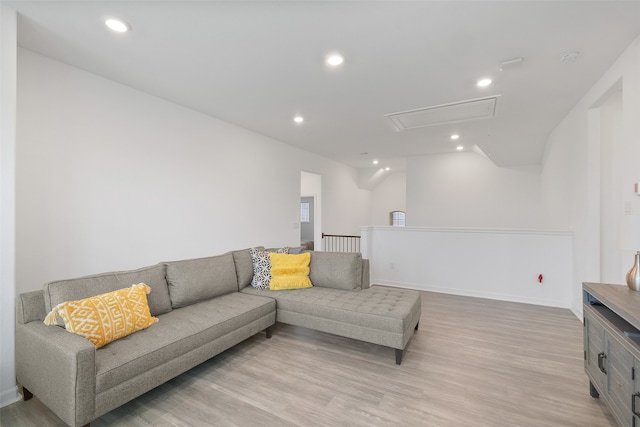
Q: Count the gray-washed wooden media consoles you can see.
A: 1